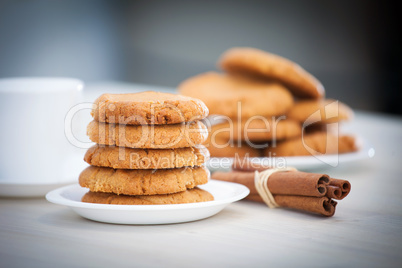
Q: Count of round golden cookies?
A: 11